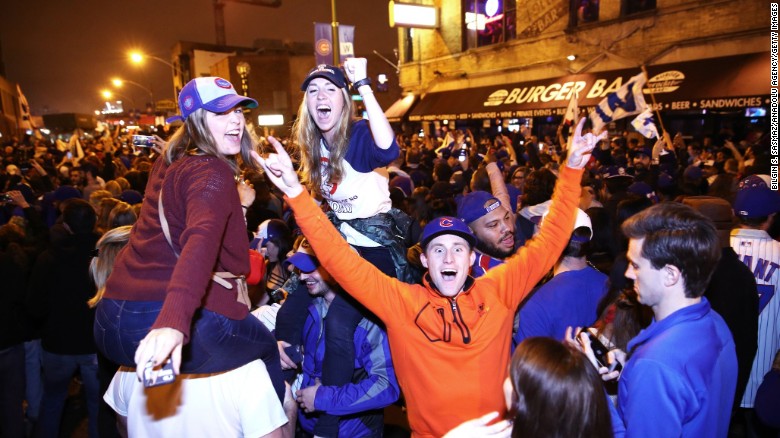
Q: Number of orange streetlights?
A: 3